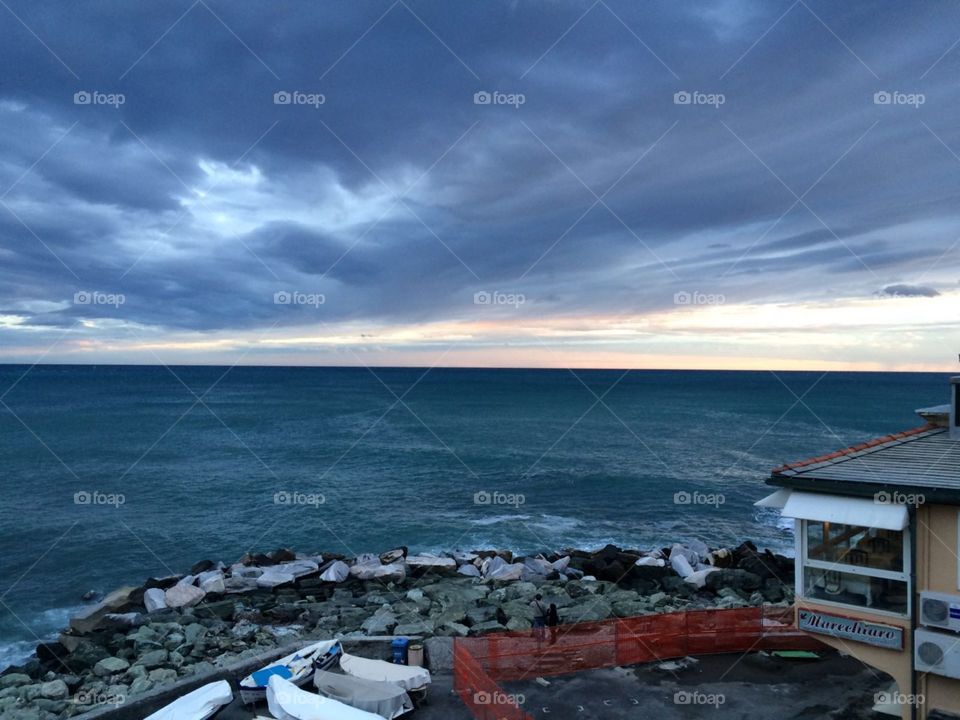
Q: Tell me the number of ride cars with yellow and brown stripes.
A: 0